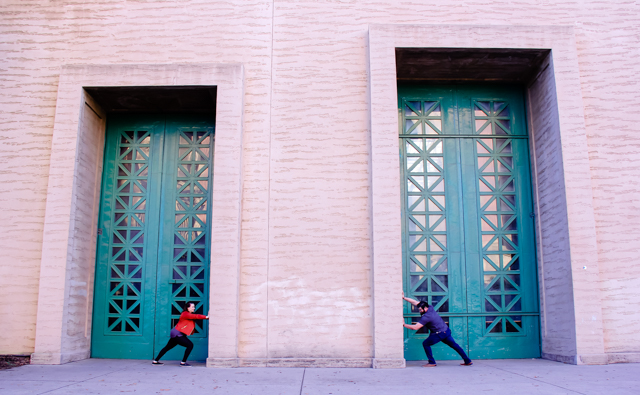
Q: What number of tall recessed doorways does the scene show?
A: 2